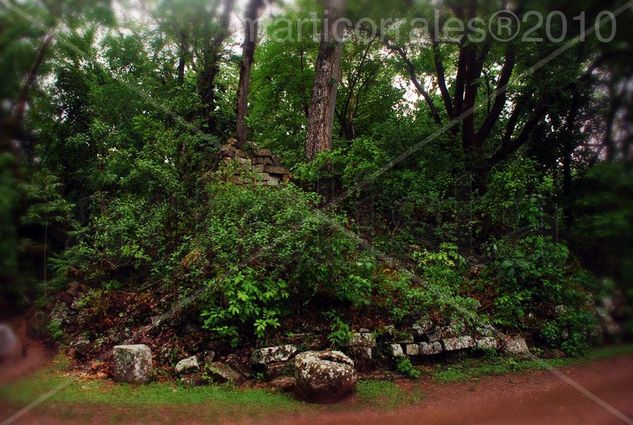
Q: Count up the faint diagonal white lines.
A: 2